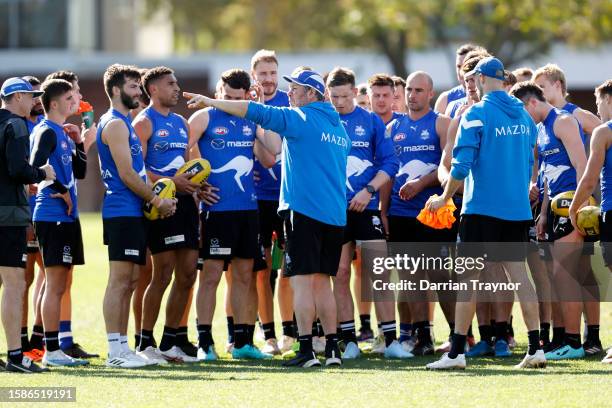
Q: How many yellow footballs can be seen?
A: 4